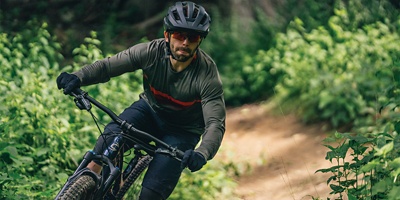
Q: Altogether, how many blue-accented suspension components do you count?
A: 2